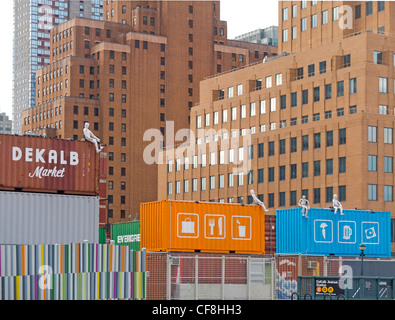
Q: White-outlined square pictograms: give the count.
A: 6